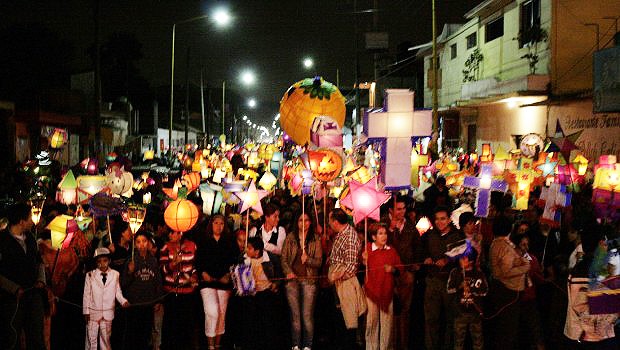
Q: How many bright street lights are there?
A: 4